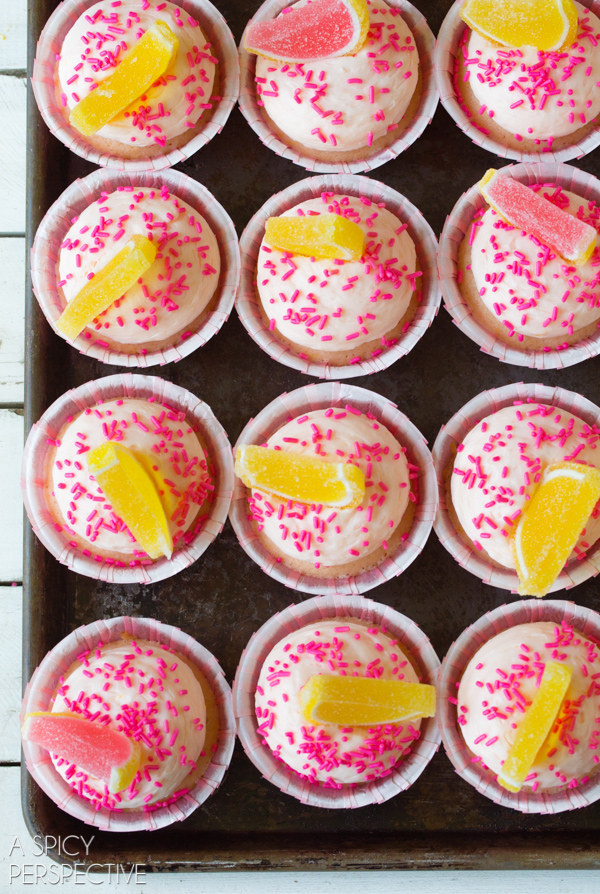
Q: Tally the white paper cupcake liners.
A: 12